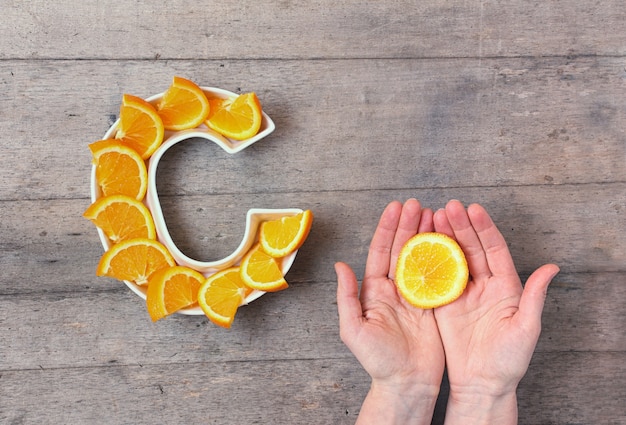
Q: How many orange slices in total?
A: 11